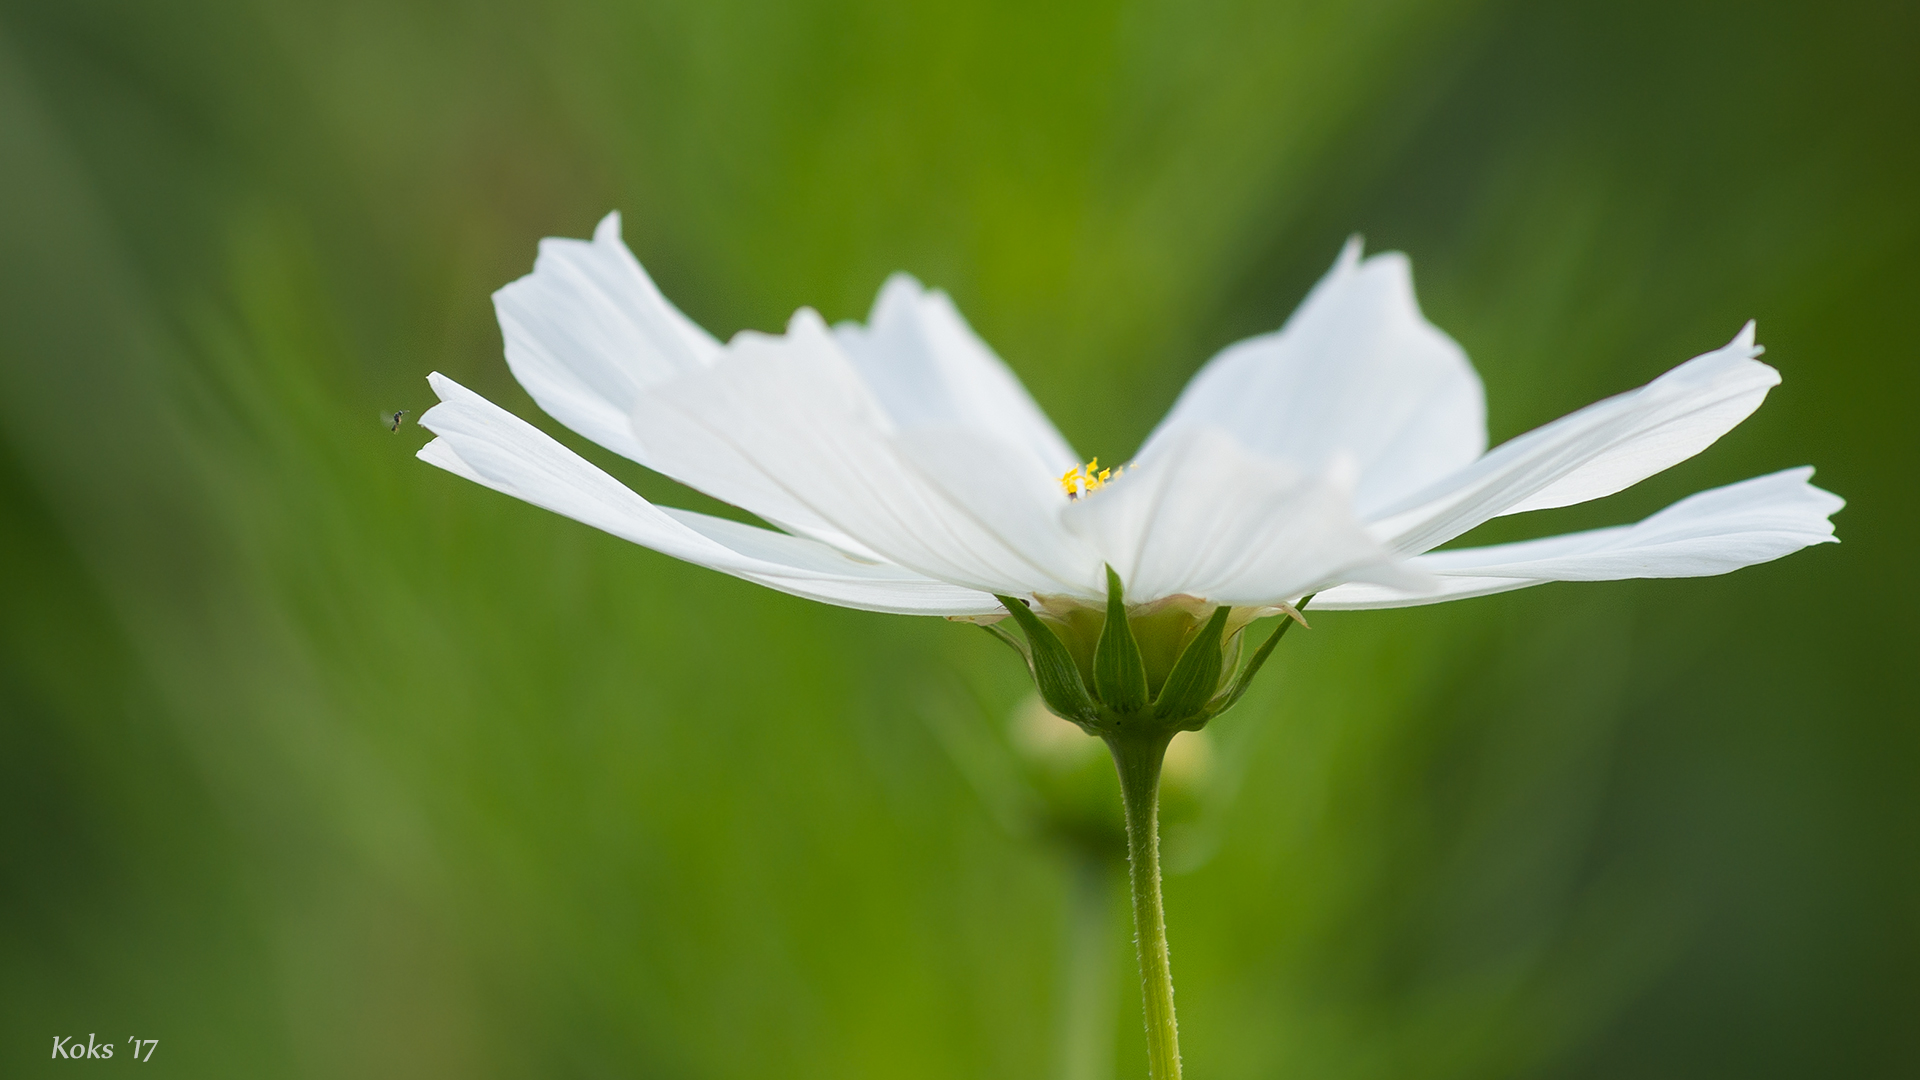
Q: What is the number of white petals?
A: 8